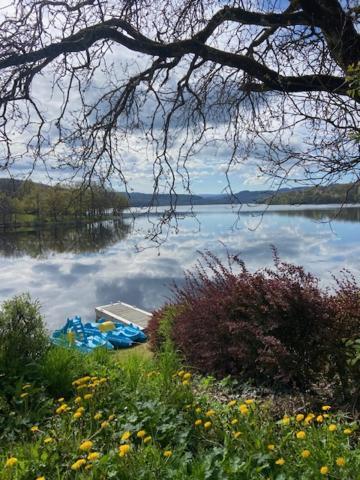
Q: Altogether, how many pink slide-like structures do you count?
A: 0